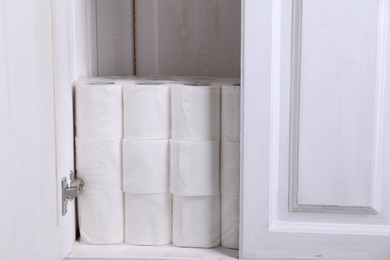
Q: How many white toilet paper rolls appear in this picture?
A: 12